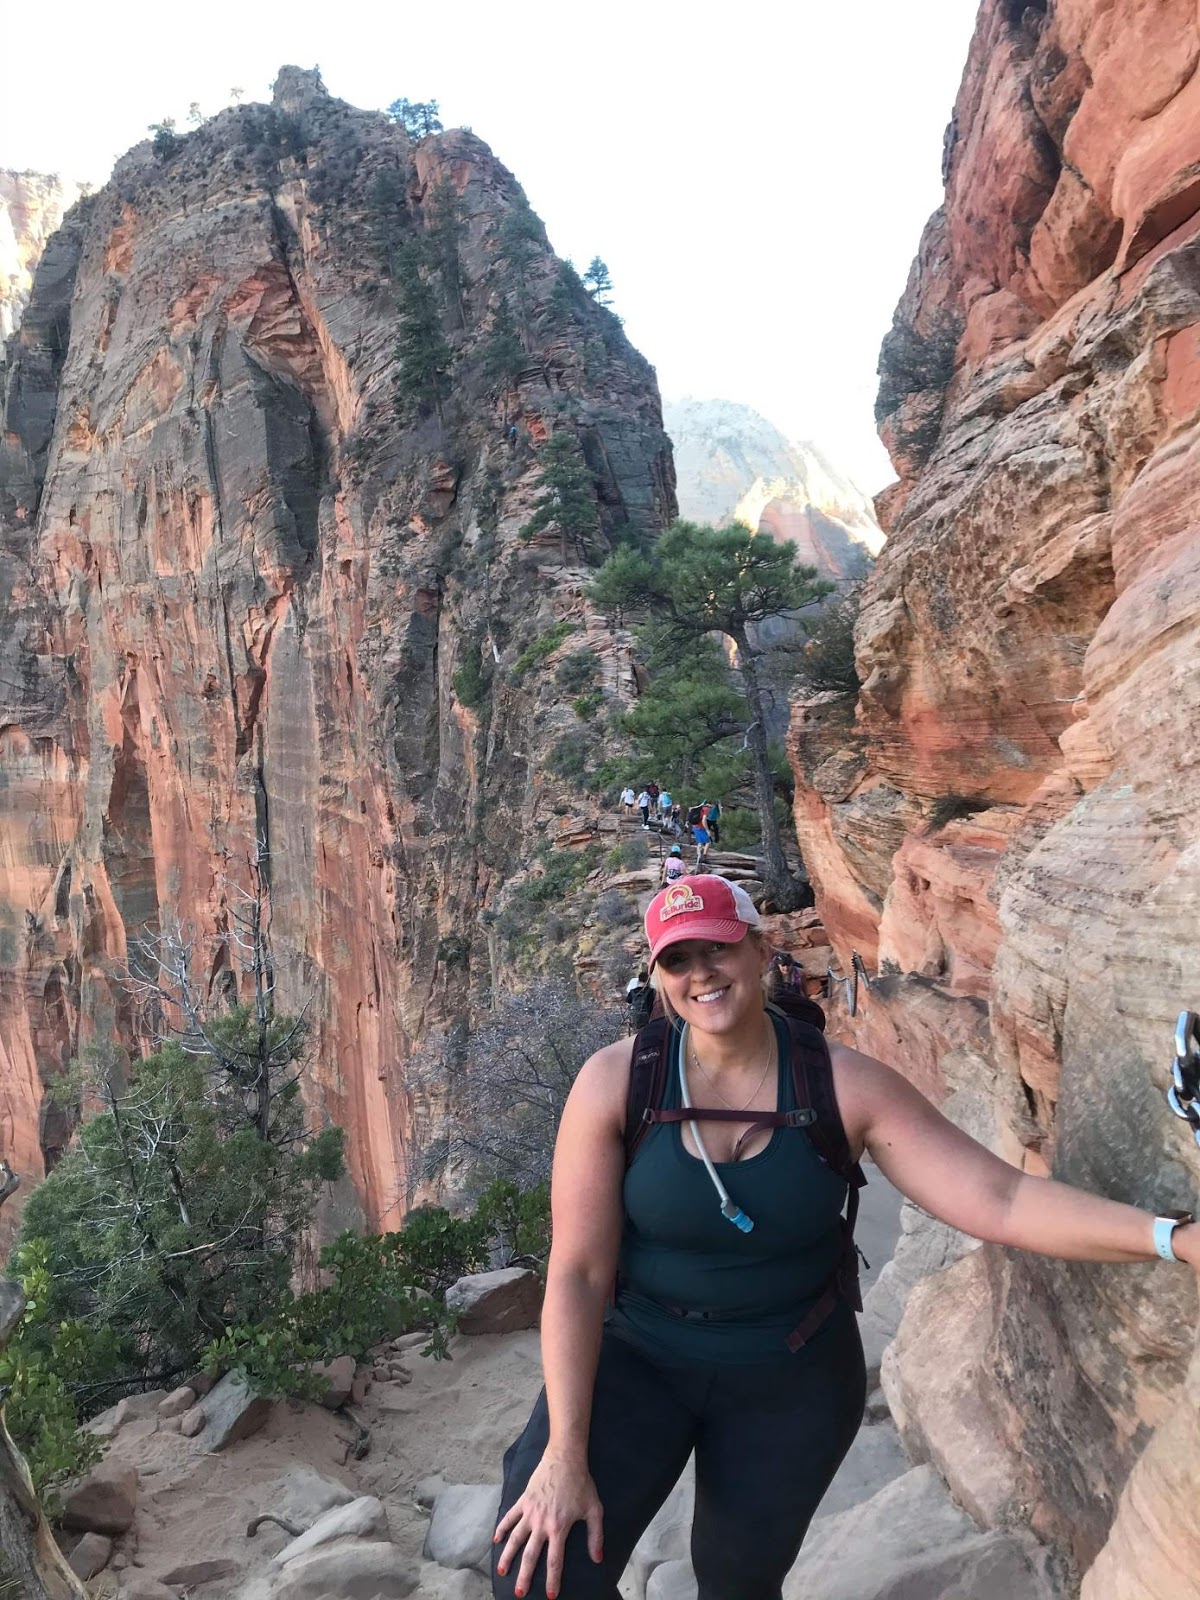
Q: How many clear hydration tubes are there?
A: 1